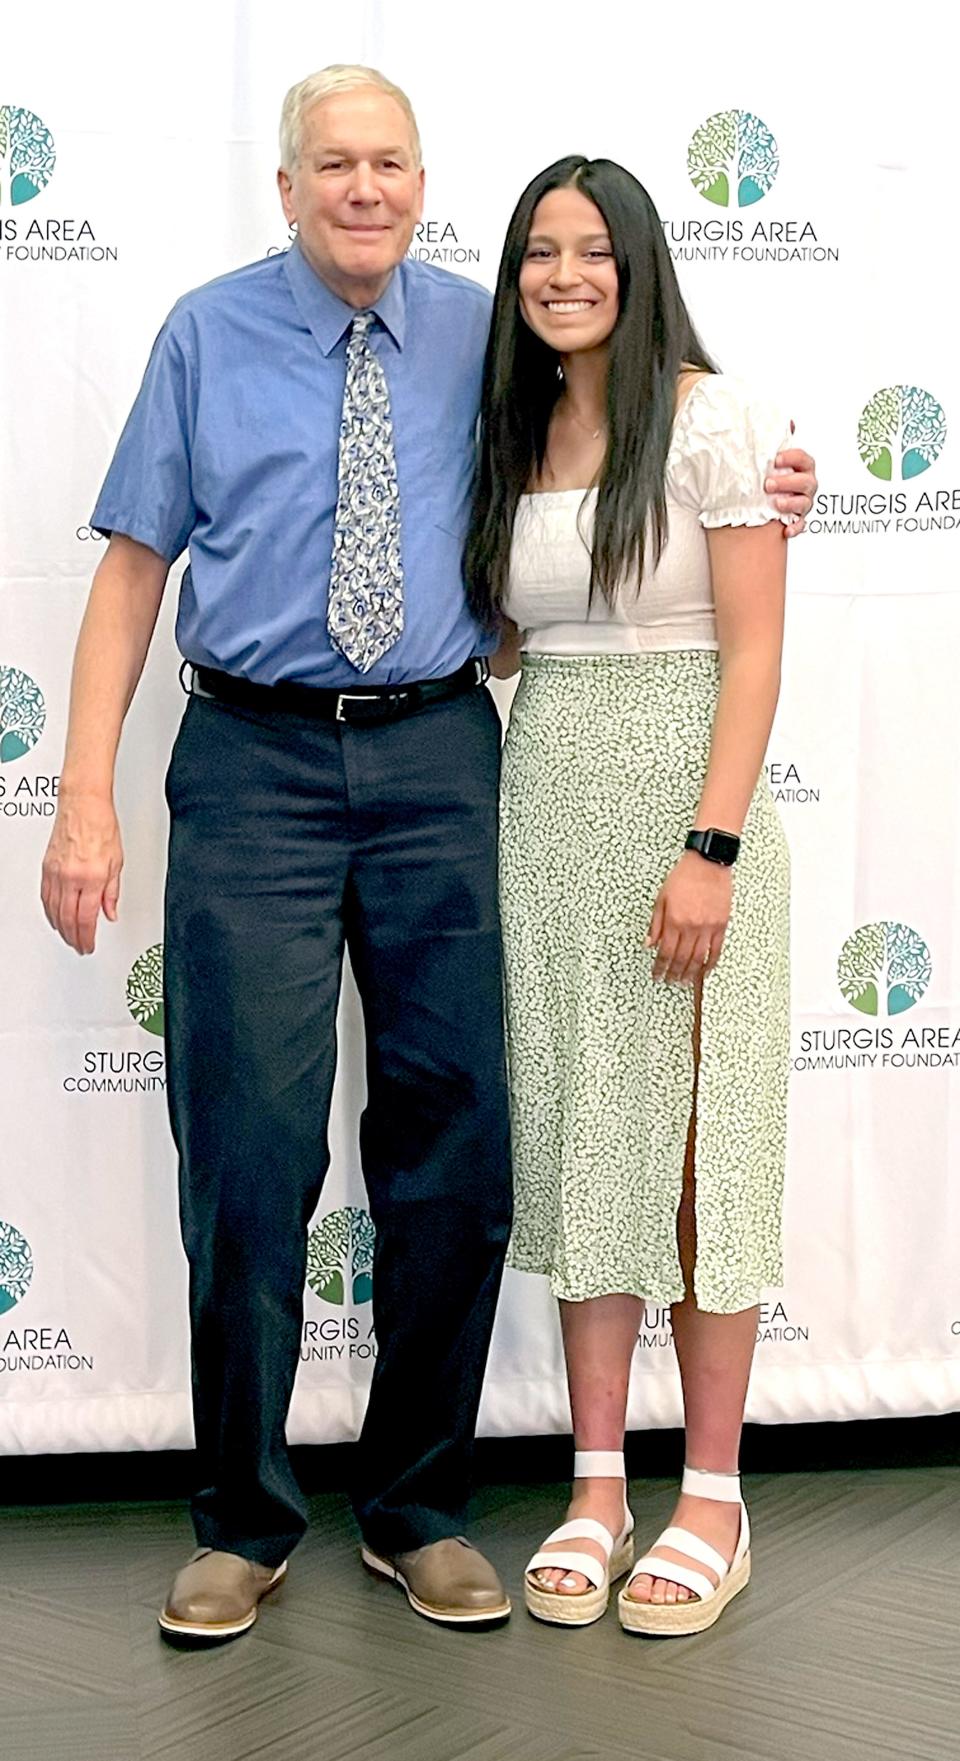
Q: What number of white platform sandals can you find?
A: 2